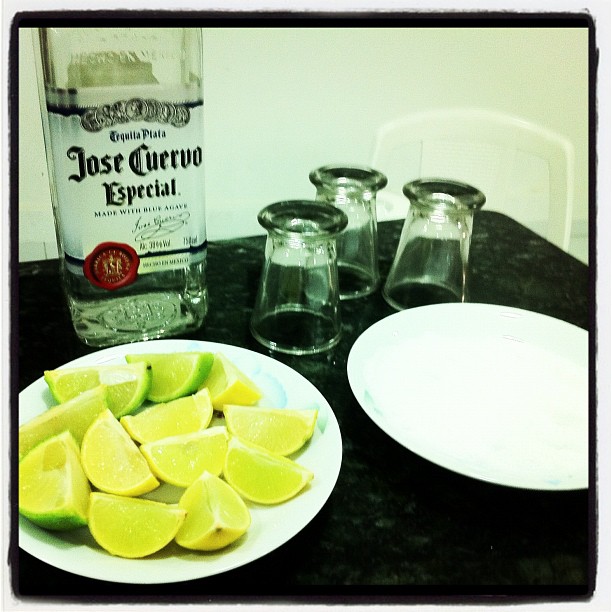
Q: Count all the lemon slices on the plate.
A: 12